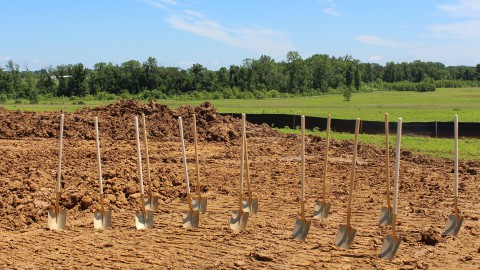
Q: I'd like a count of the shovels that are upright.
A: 14